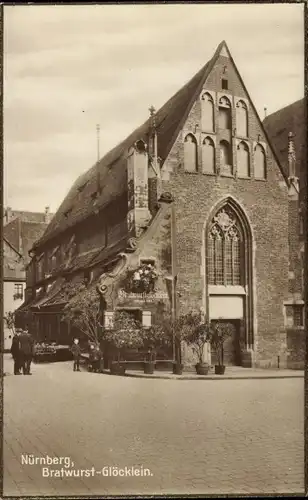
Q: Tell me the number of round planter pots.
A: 5